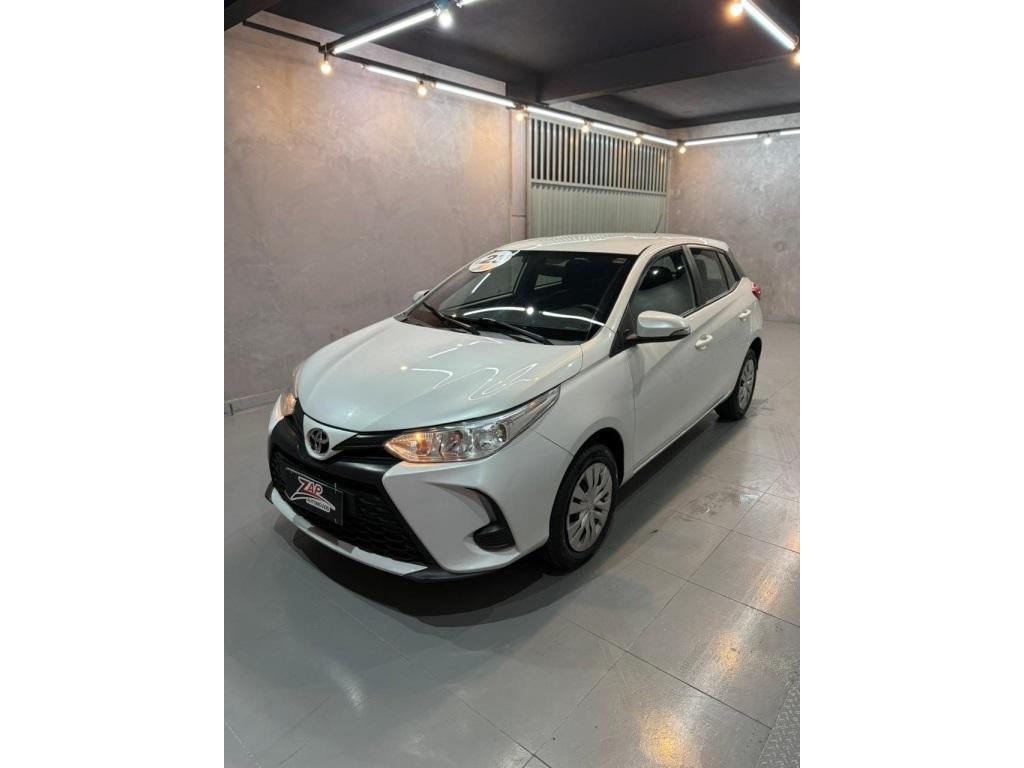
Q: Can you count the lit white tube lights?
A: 10